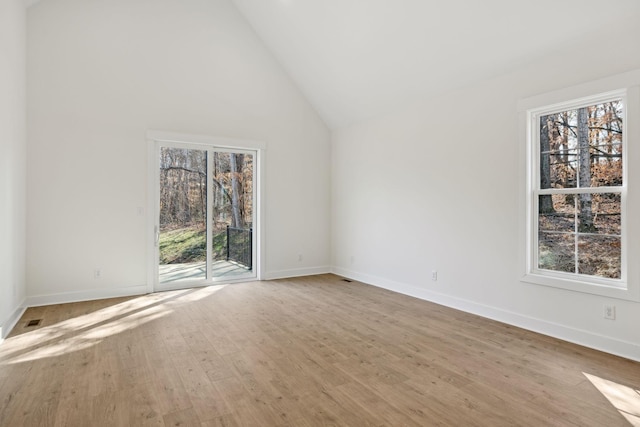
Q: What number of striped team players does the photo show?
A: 0